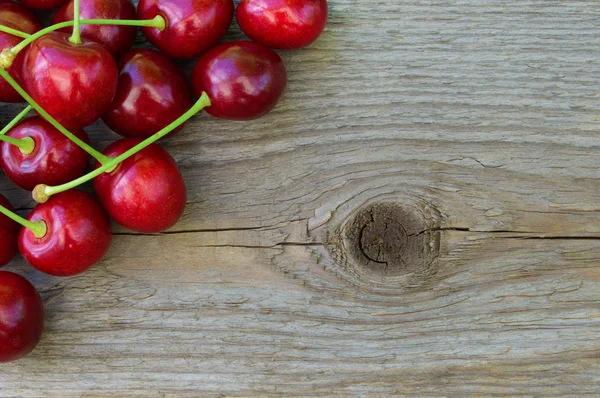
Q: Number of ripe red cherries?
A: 13